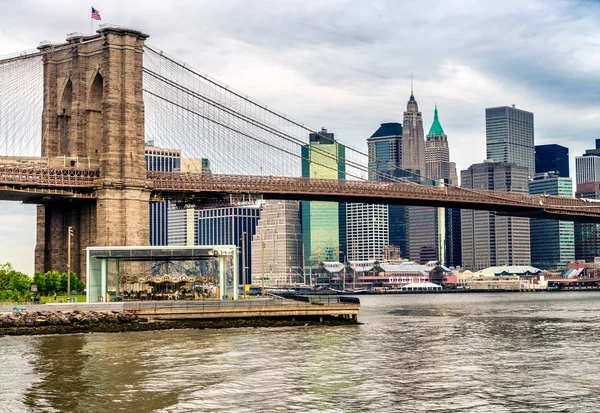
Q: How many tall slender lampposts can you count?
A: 3